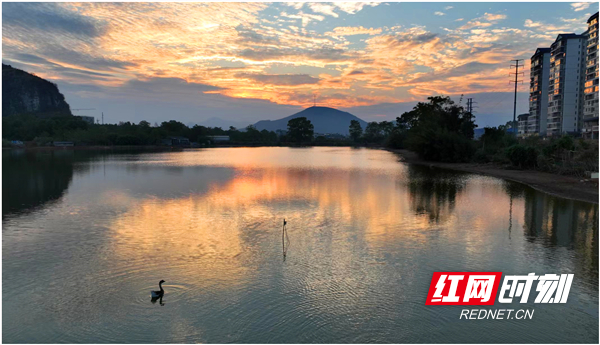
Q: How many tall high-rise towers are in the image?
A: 3